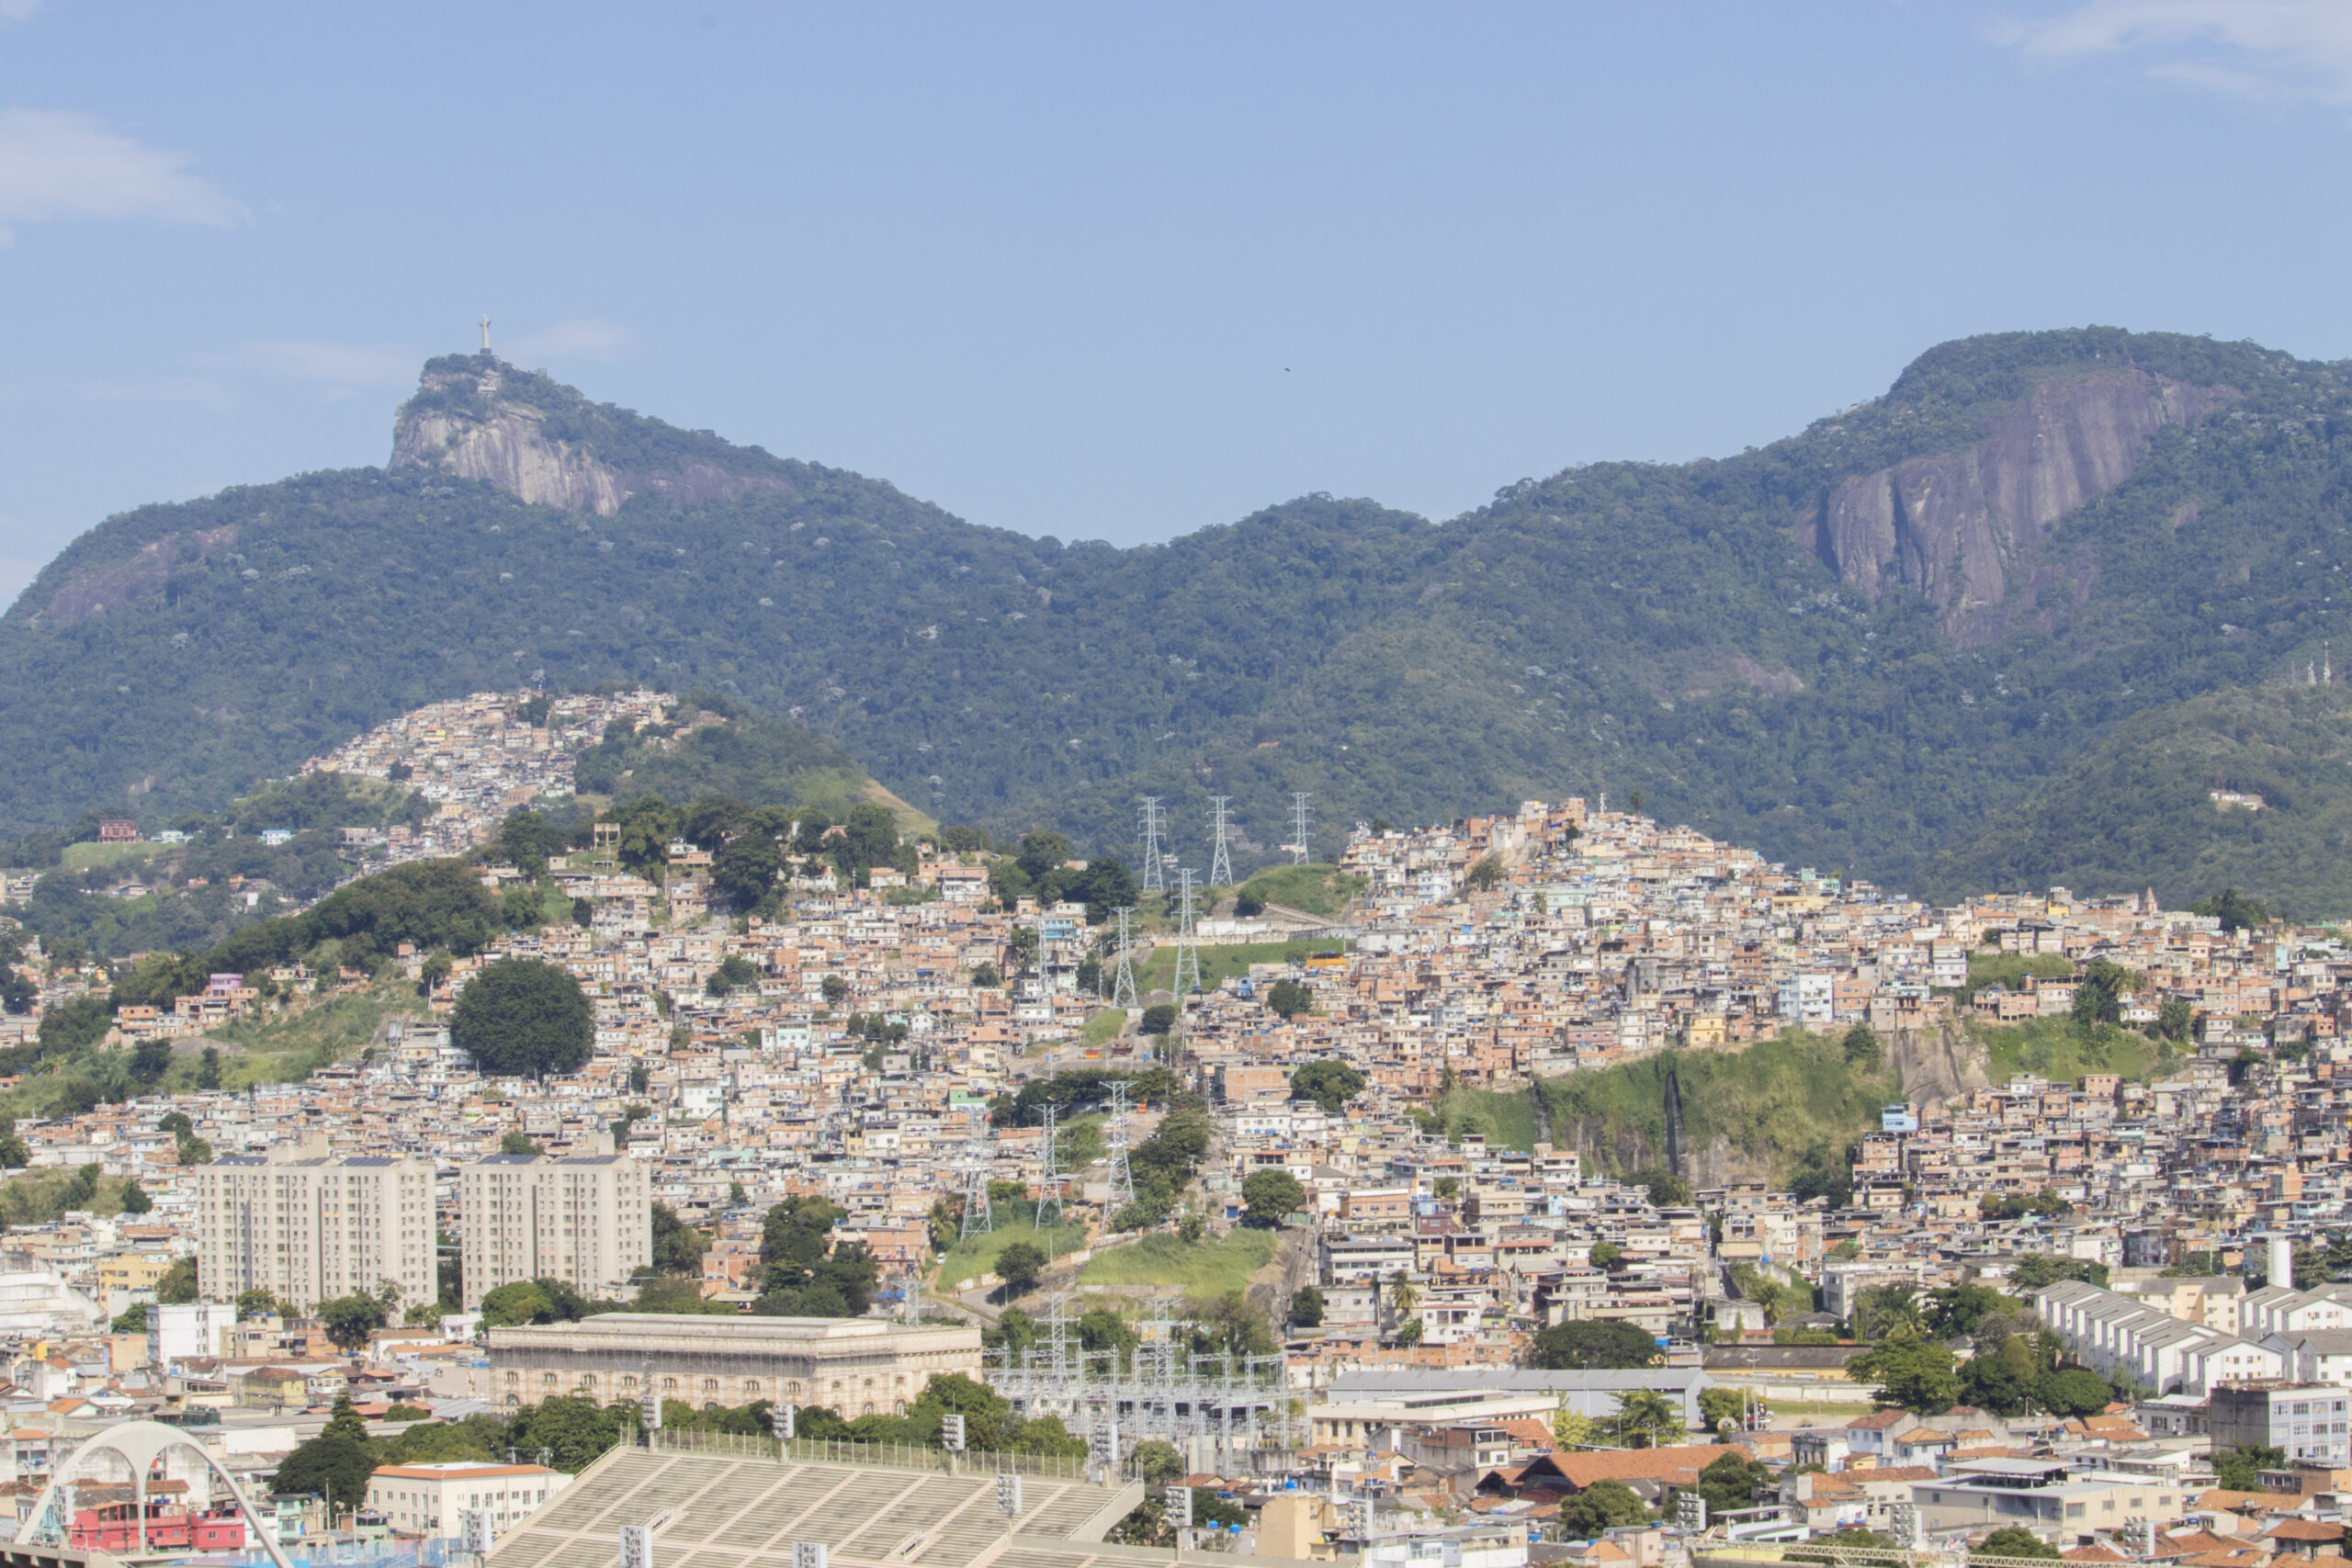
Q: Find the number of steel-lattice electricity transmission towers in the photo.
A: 12